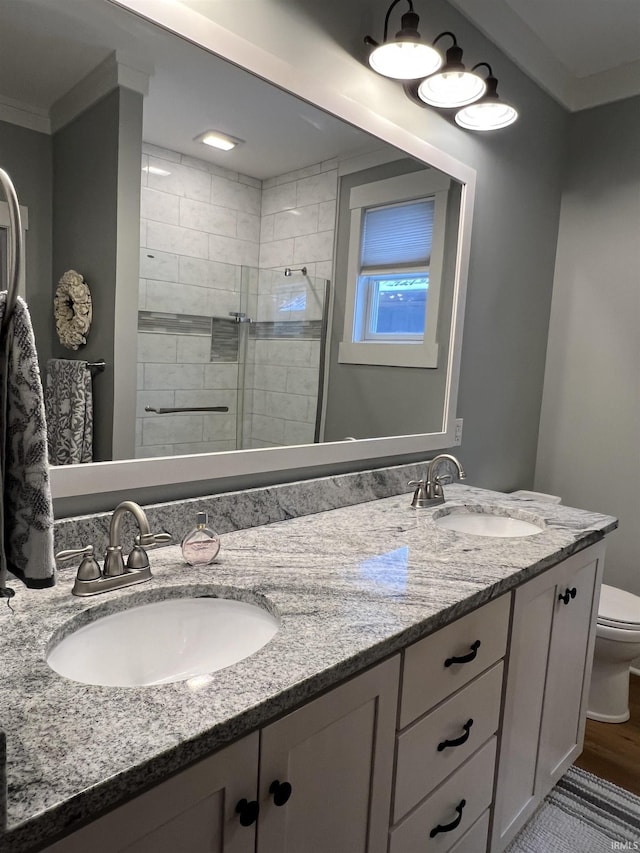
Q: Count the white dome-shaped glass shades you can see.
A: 3